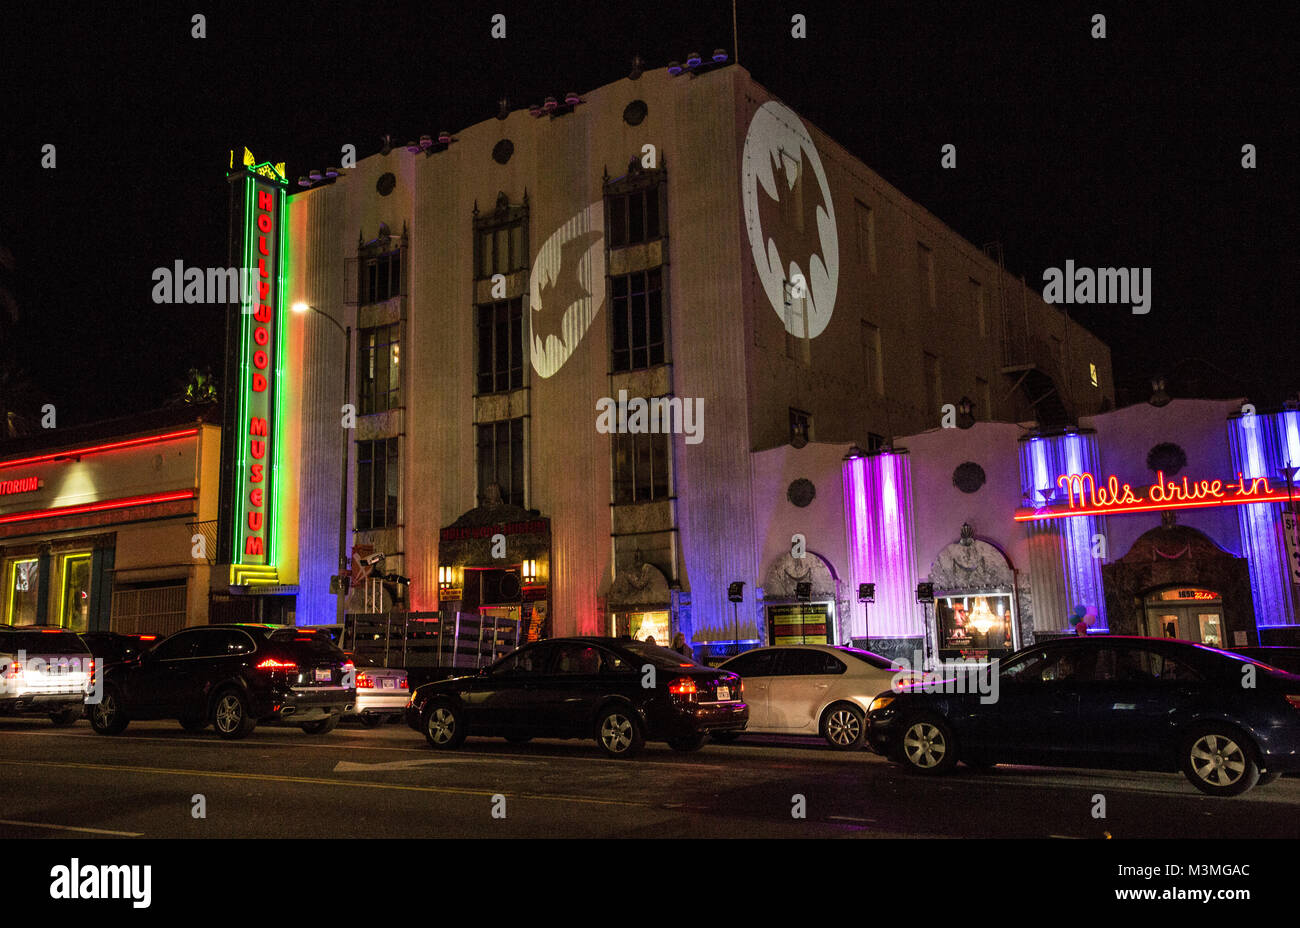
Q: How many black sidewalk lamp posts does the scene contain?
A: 4